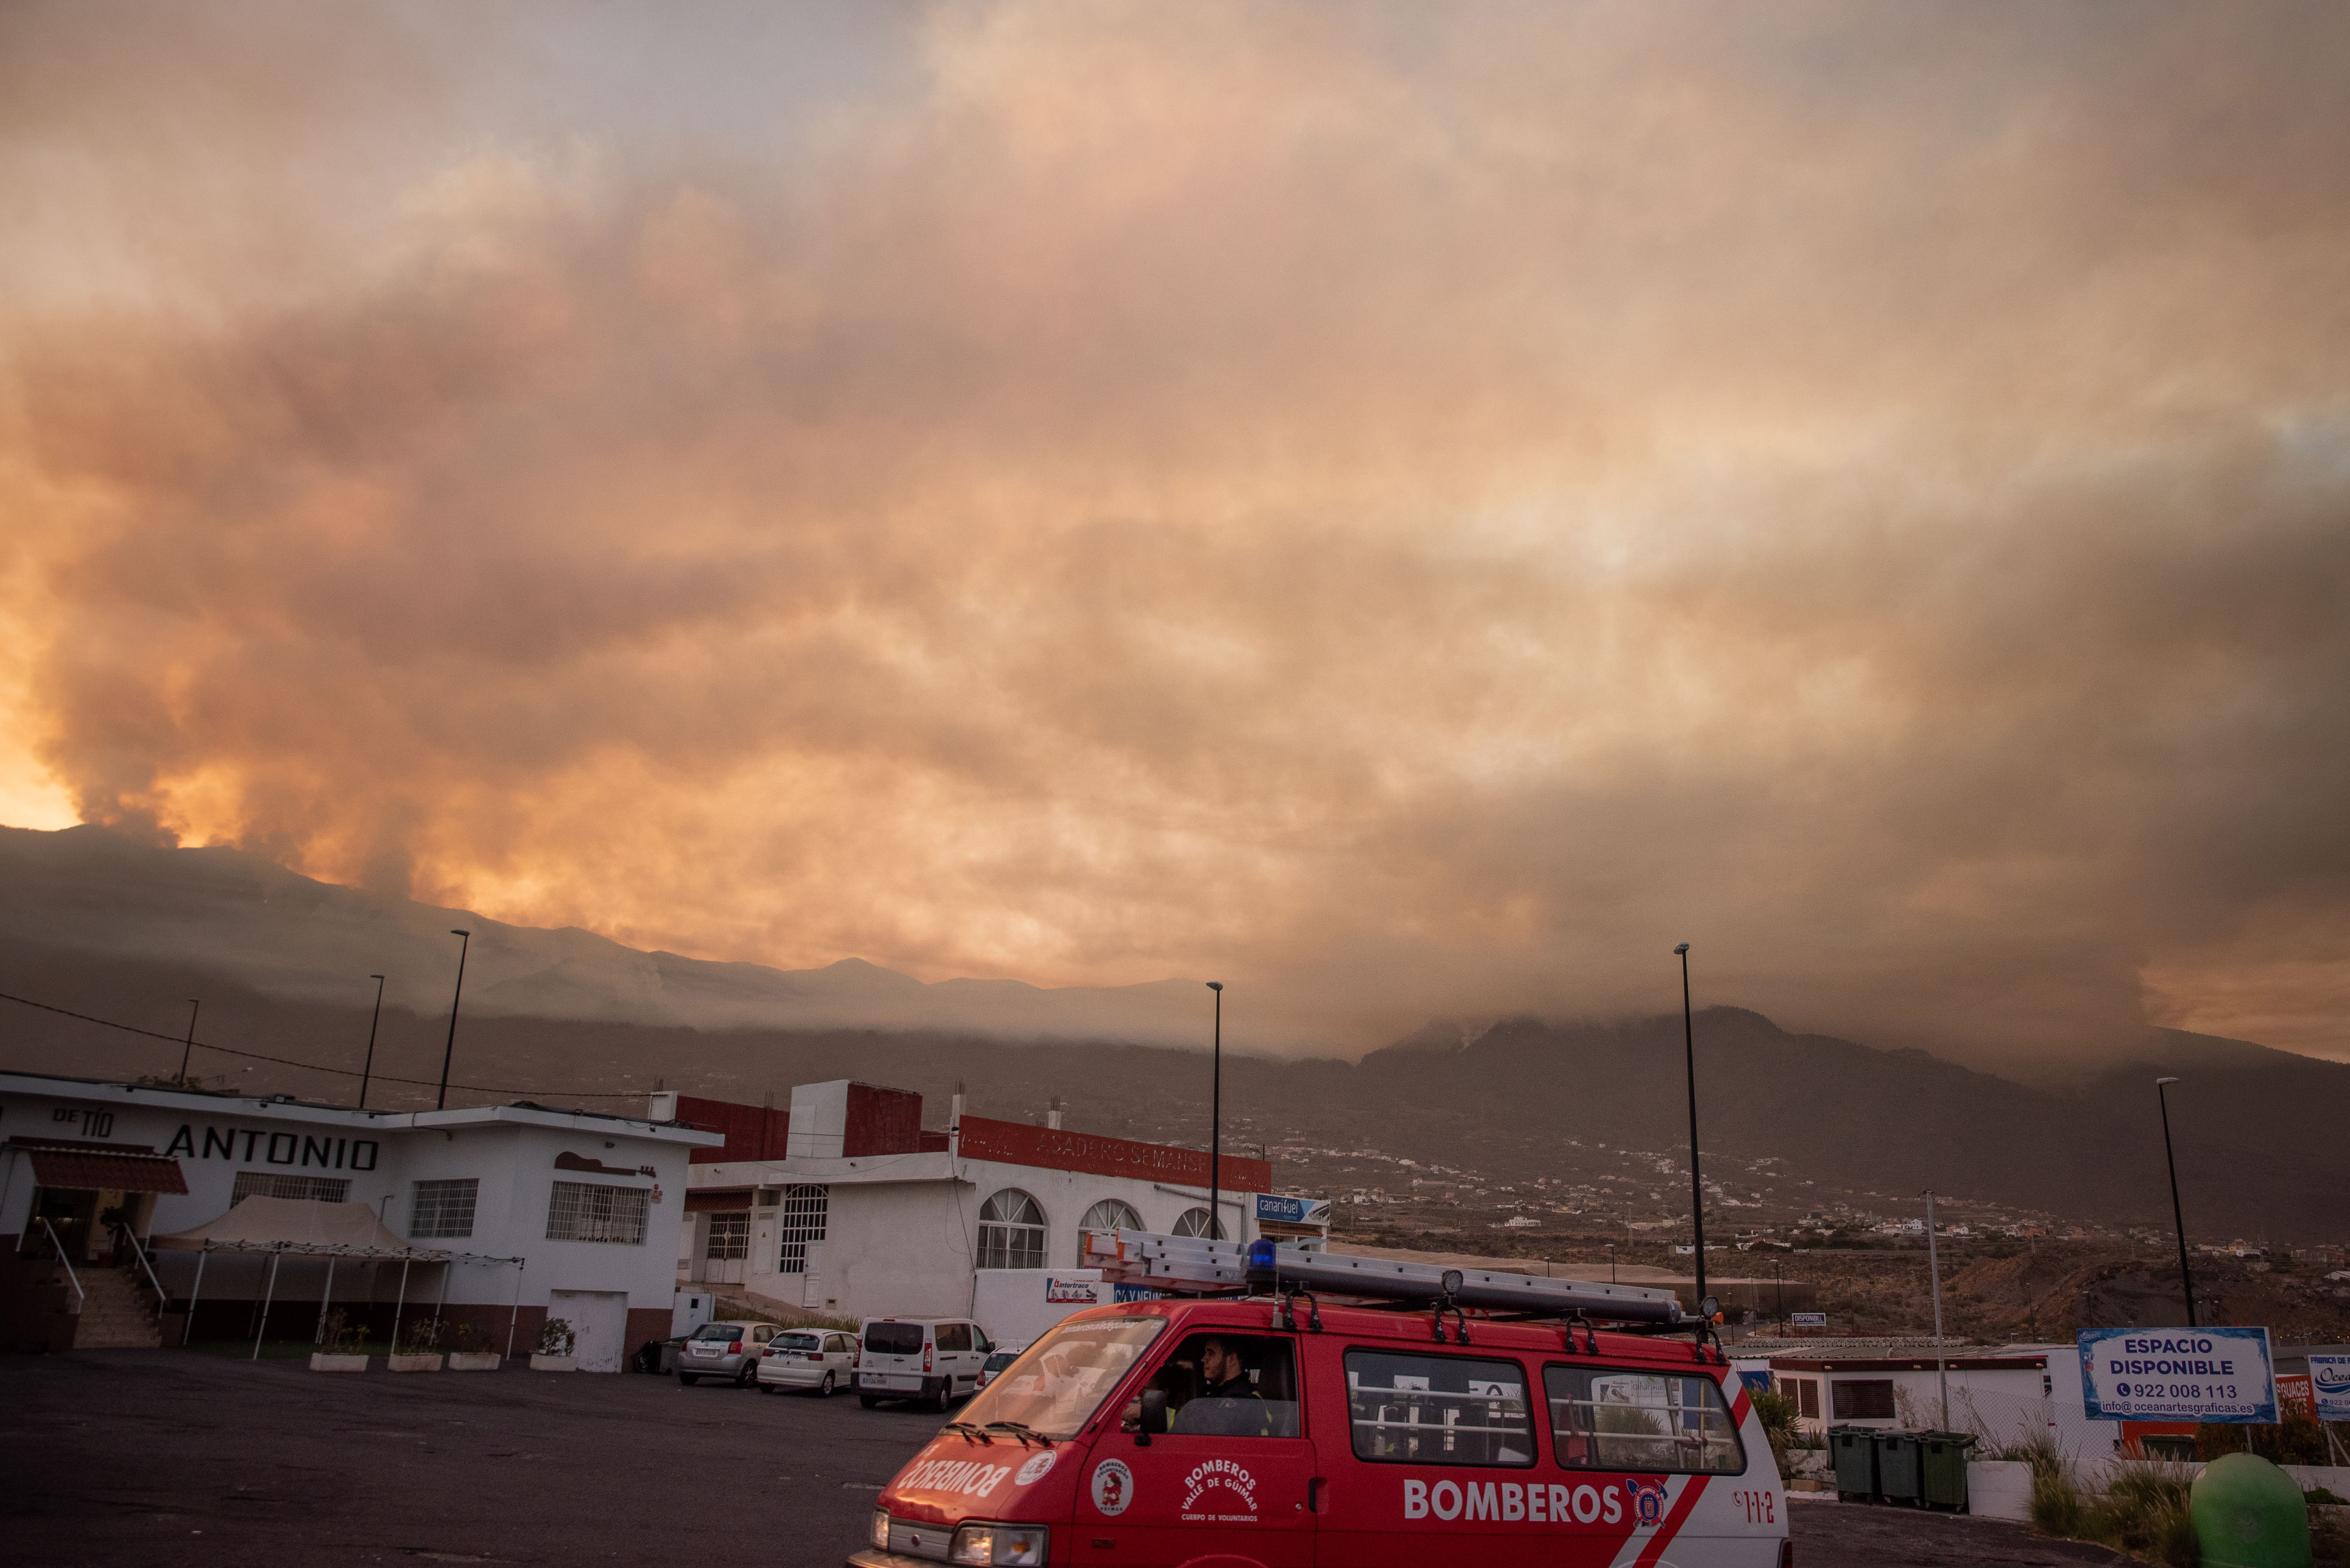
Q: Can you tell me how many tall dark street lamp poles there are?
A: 6